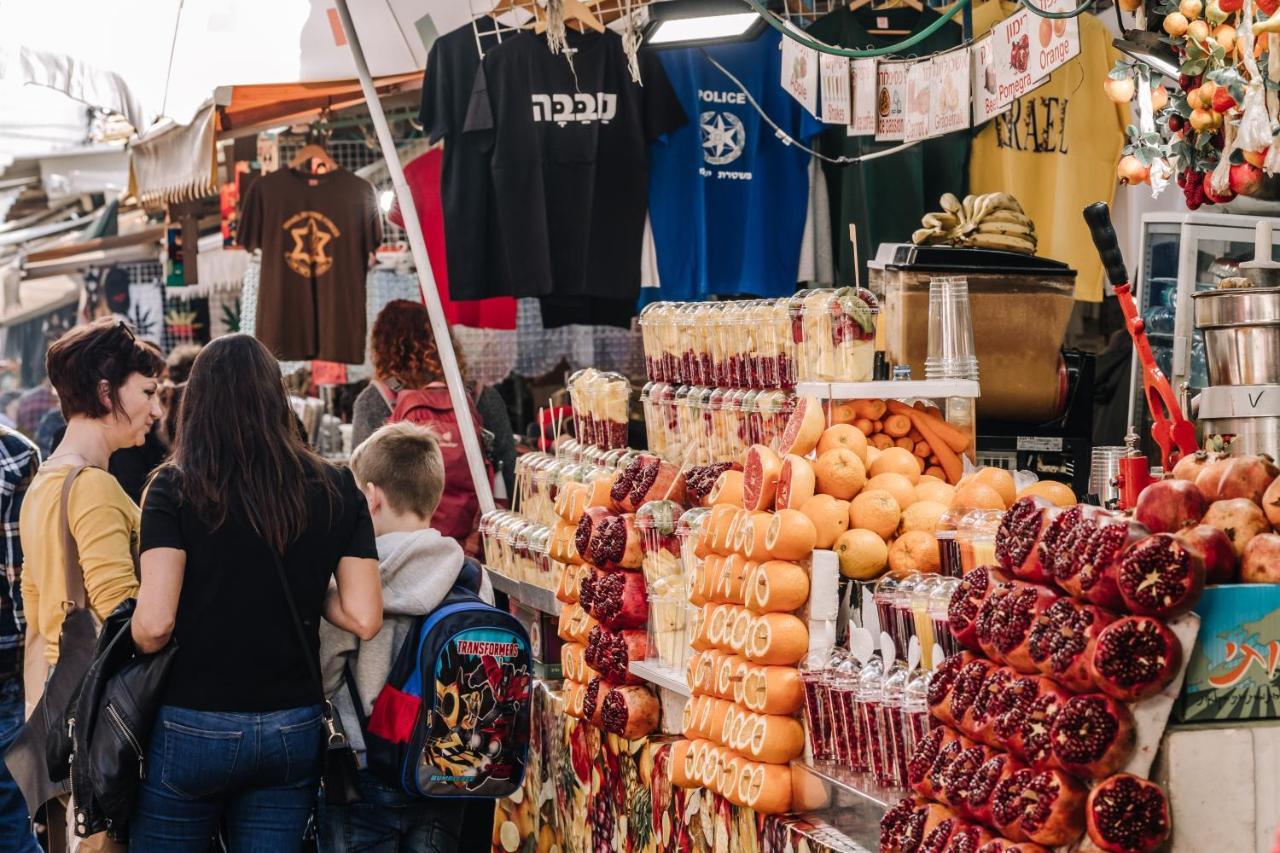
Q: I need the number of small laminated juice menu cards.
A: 9